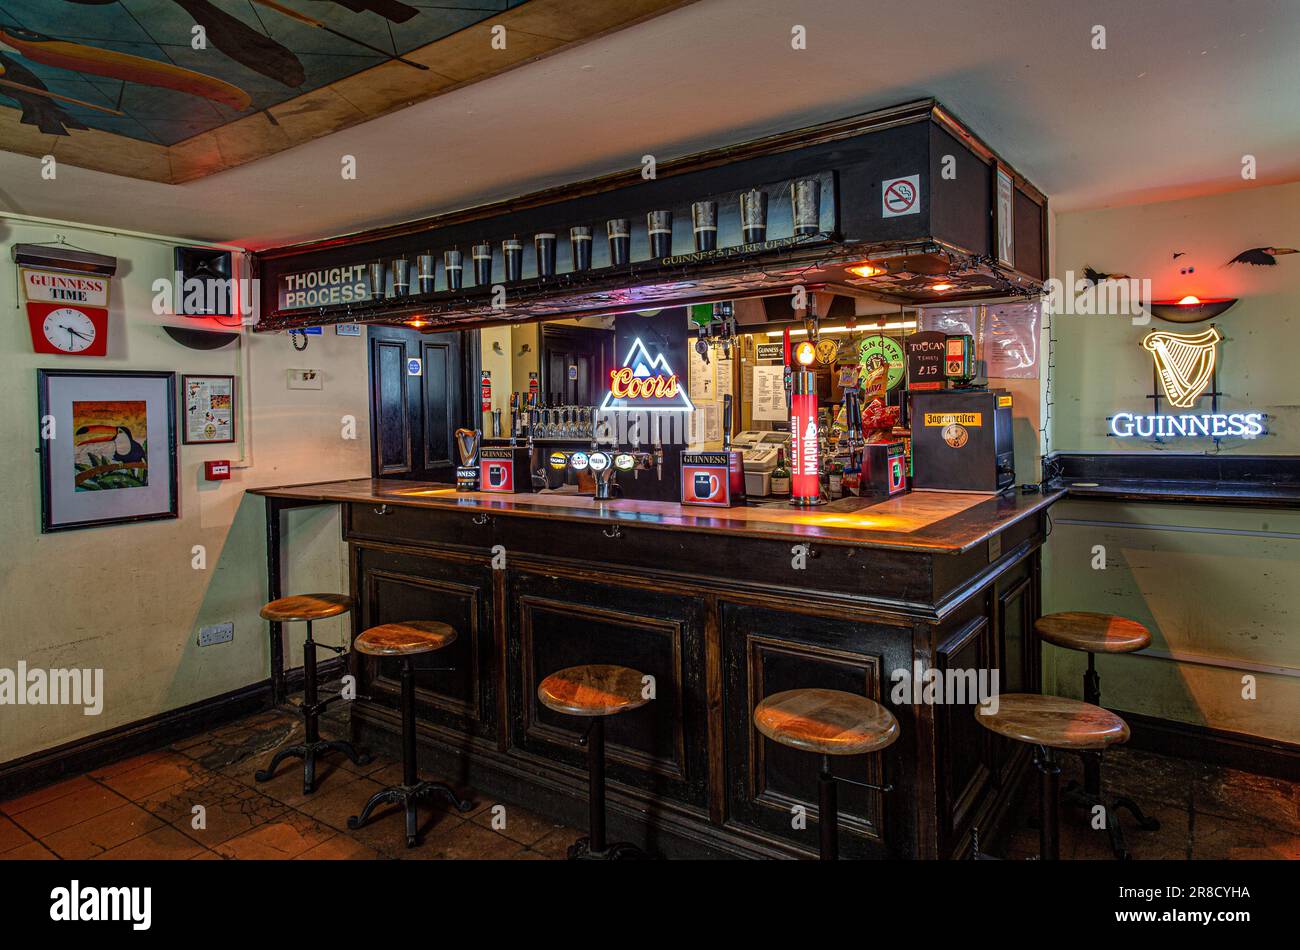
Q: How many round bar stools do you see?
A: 6